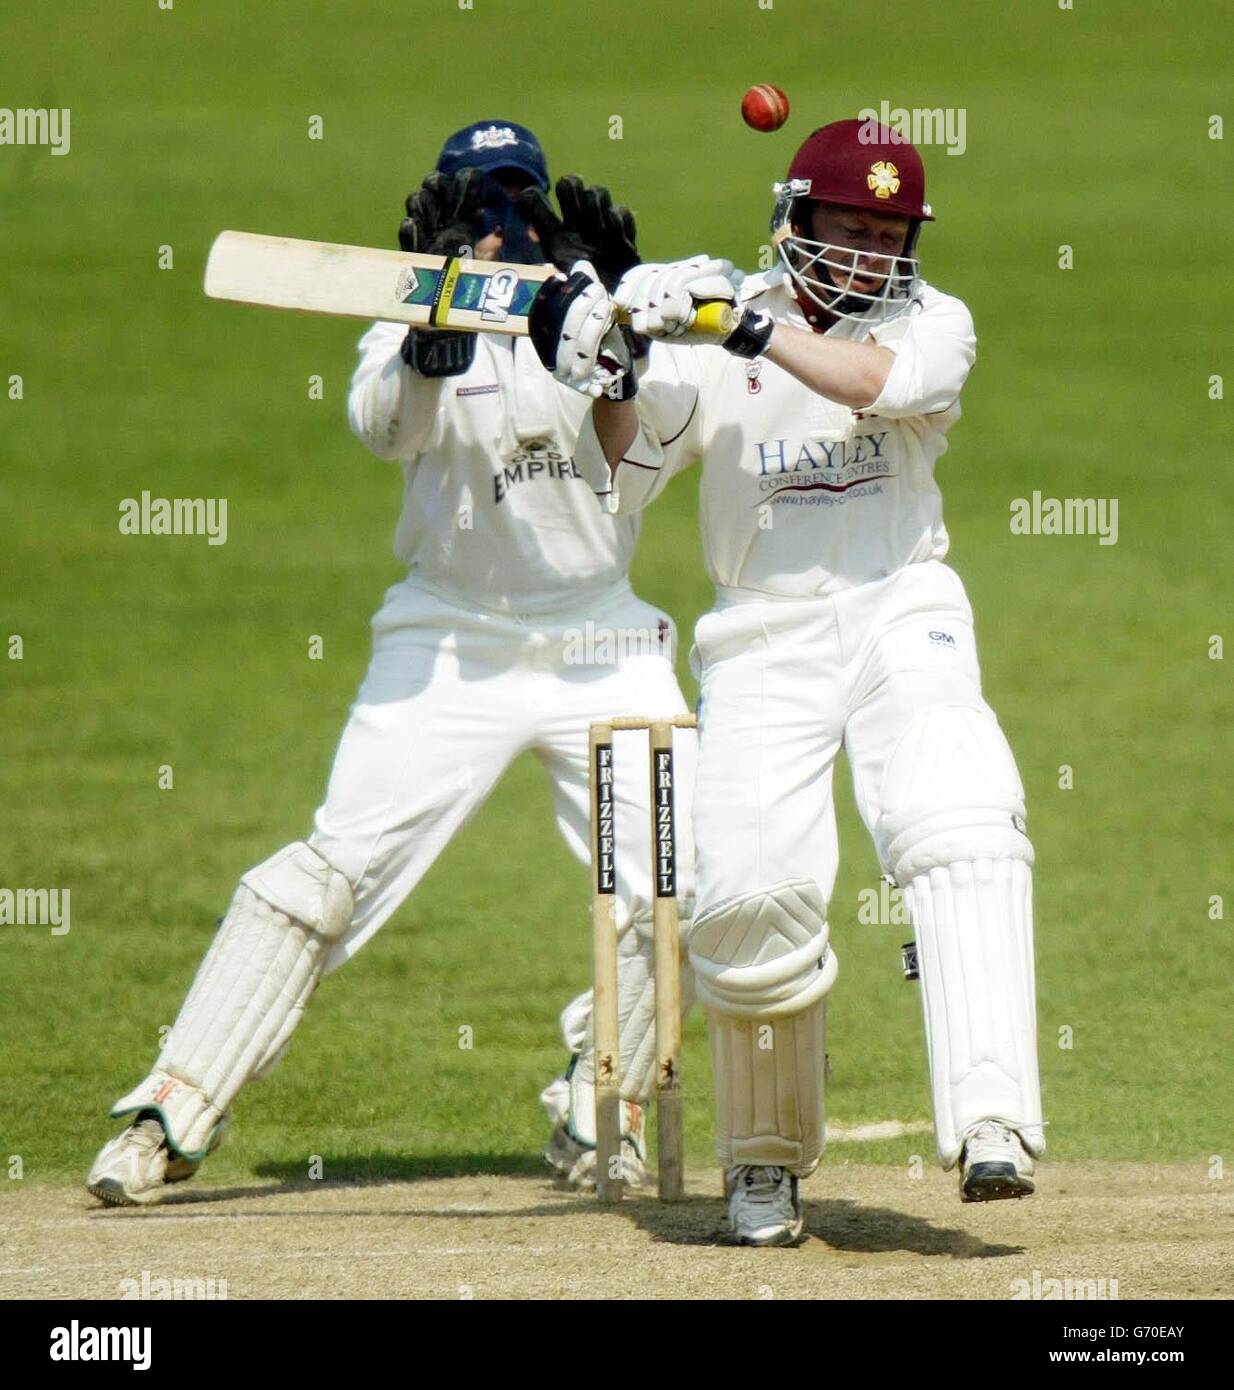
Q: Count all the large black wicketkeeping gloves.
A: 2